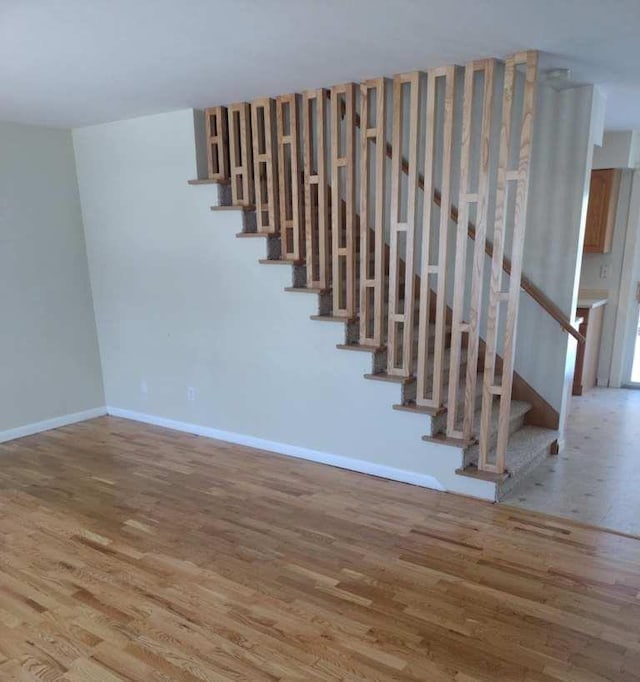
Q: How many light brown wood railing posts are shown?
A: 11